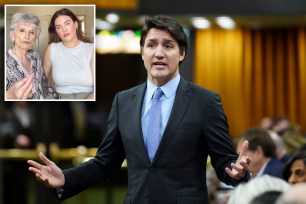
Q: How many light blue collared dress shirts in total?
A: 1